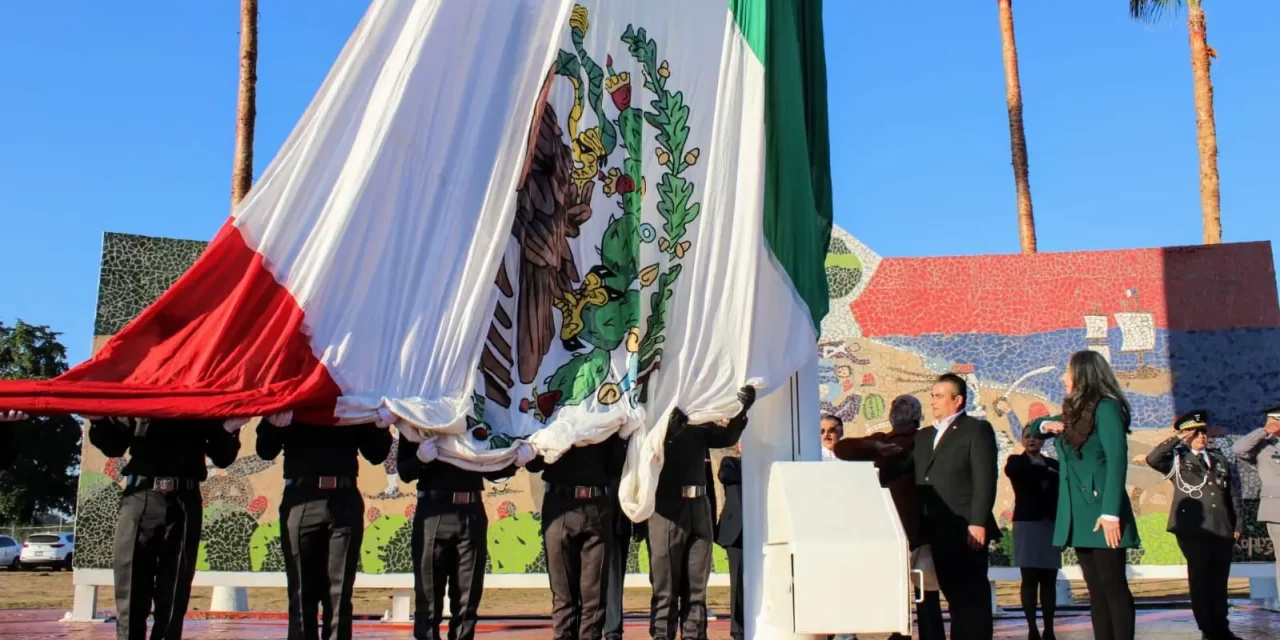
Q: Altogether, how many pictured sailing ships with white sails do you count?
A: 1